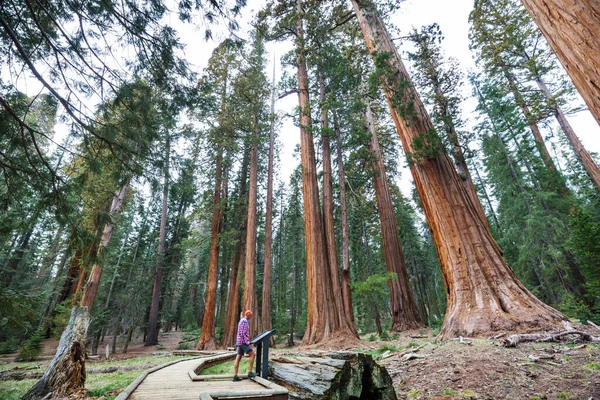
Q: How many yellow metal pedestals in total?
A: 0